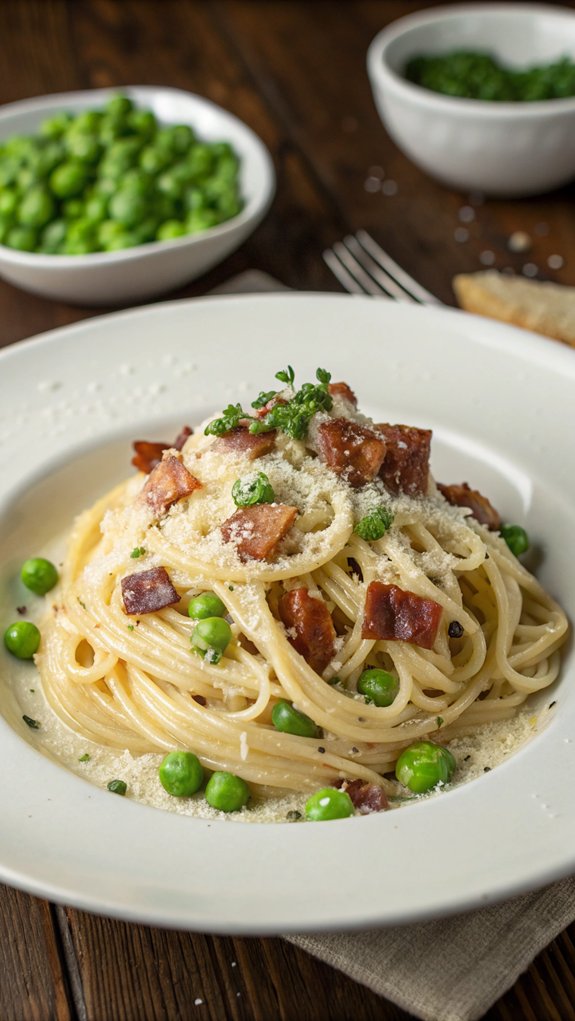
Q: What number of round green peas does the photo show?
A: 11